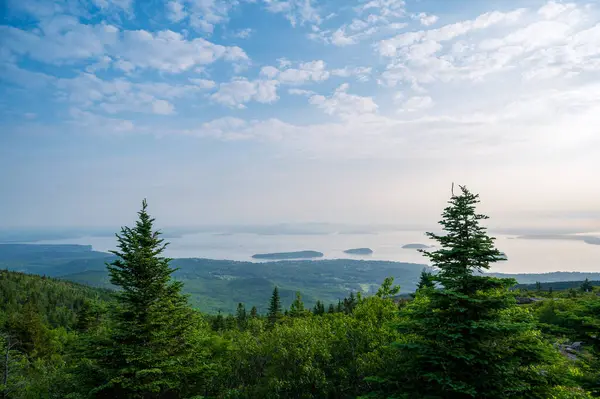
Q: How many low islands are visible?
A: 3